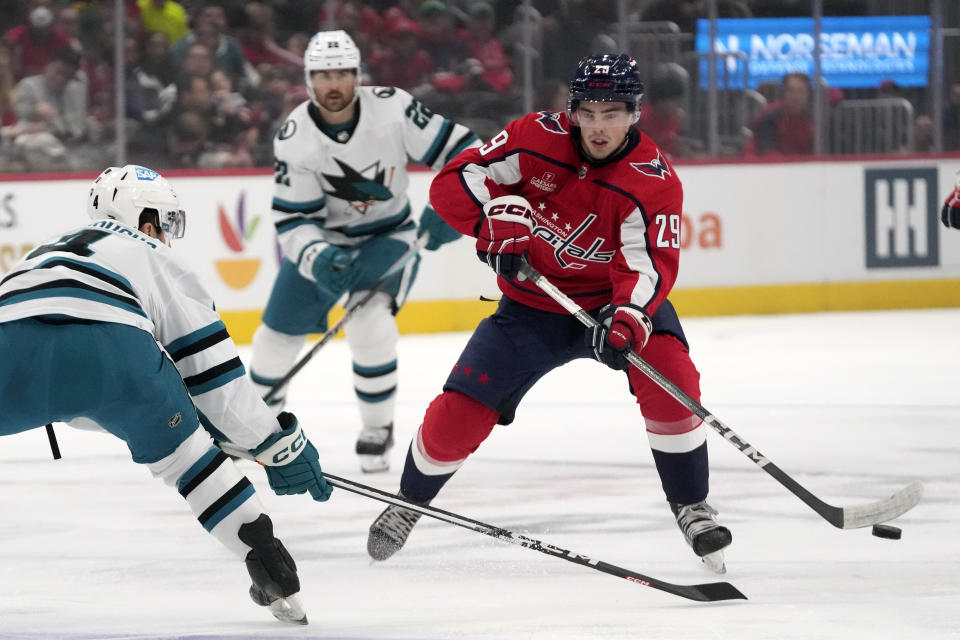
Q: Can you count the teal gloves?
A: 3